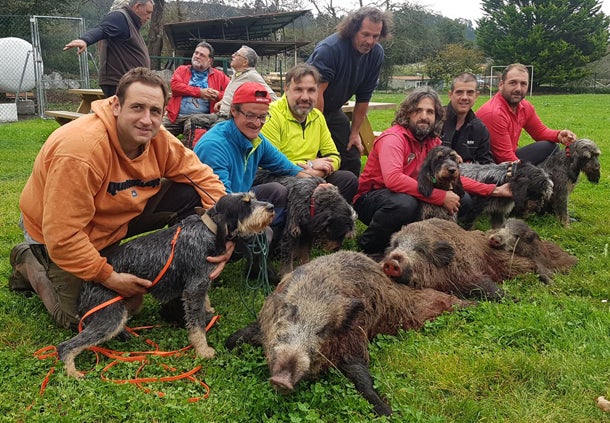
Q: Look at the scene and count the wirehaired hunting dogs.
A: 5